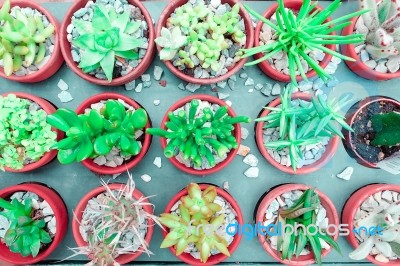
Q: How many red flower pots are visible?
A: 14